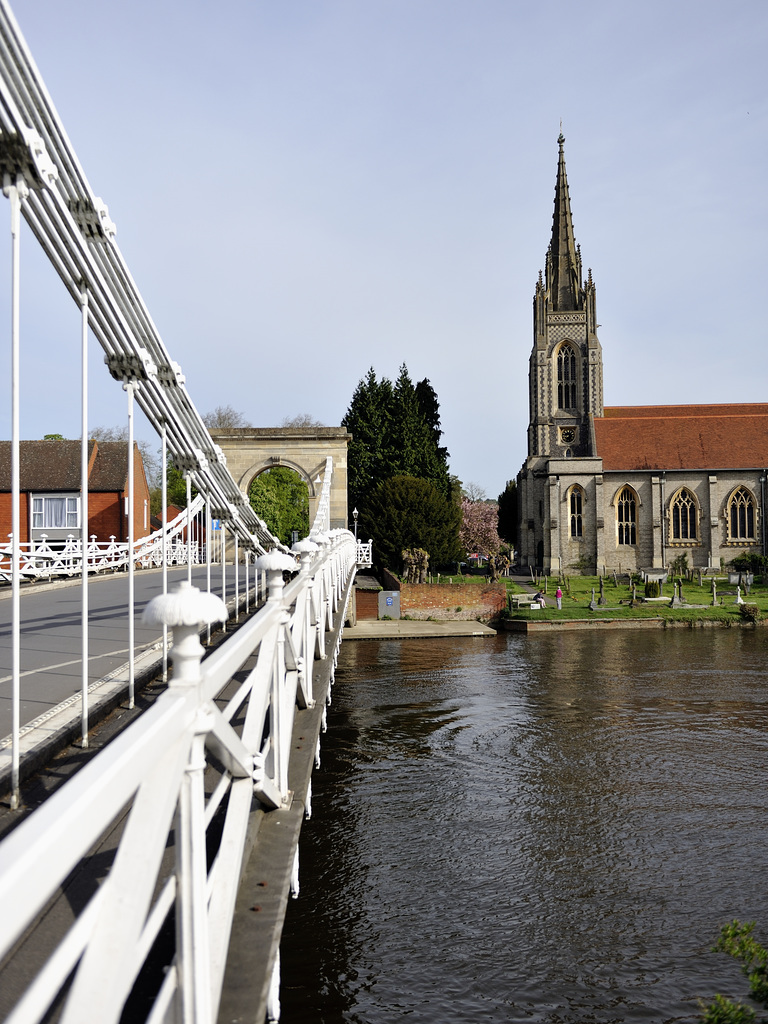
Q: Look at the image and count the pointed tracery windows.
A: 5